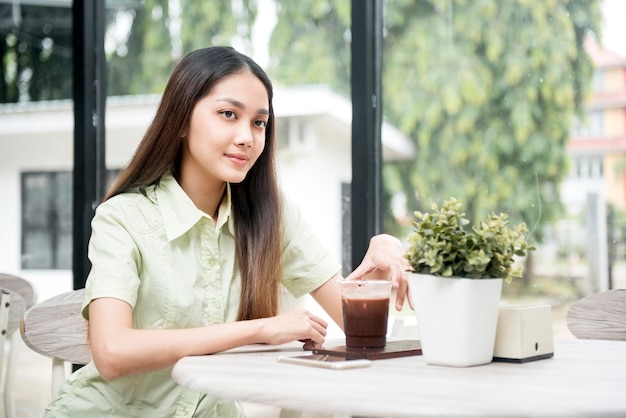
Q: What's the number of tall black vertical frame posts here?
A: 2